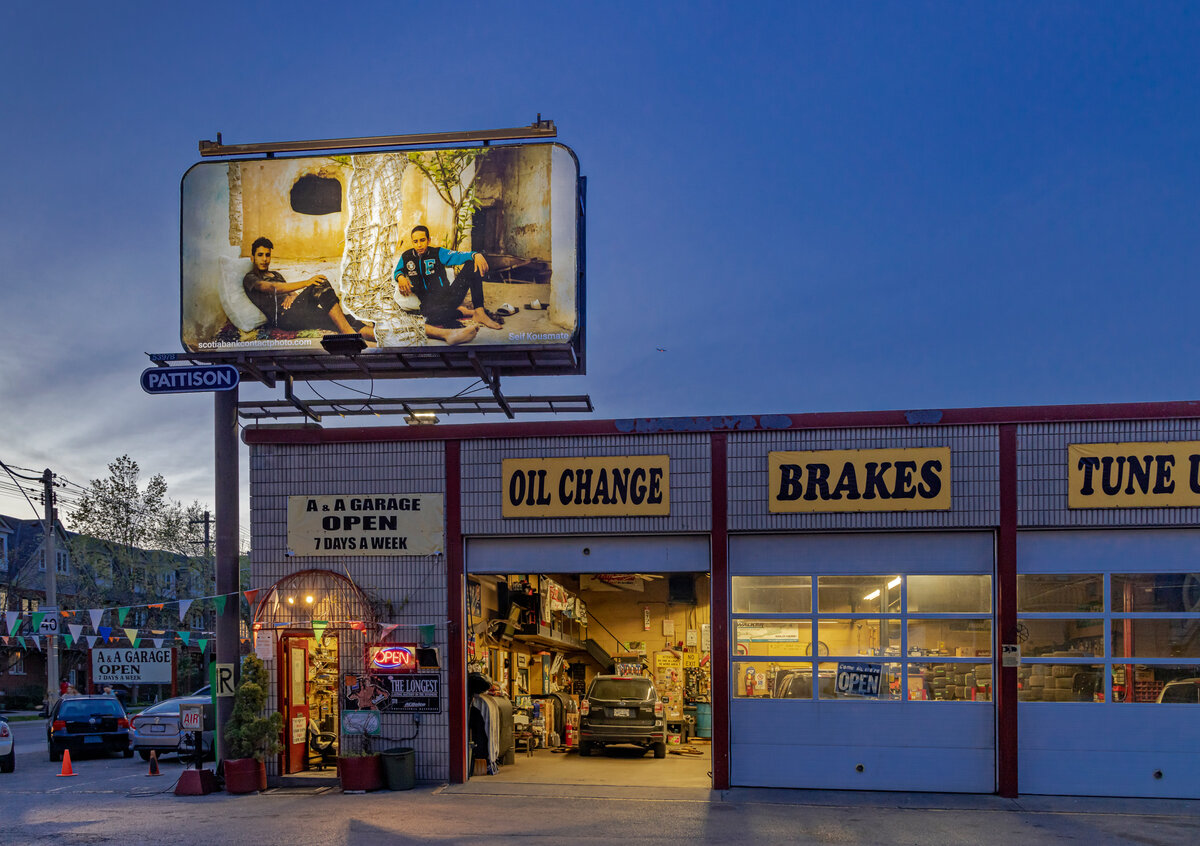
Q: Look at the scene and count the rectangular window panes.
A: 15